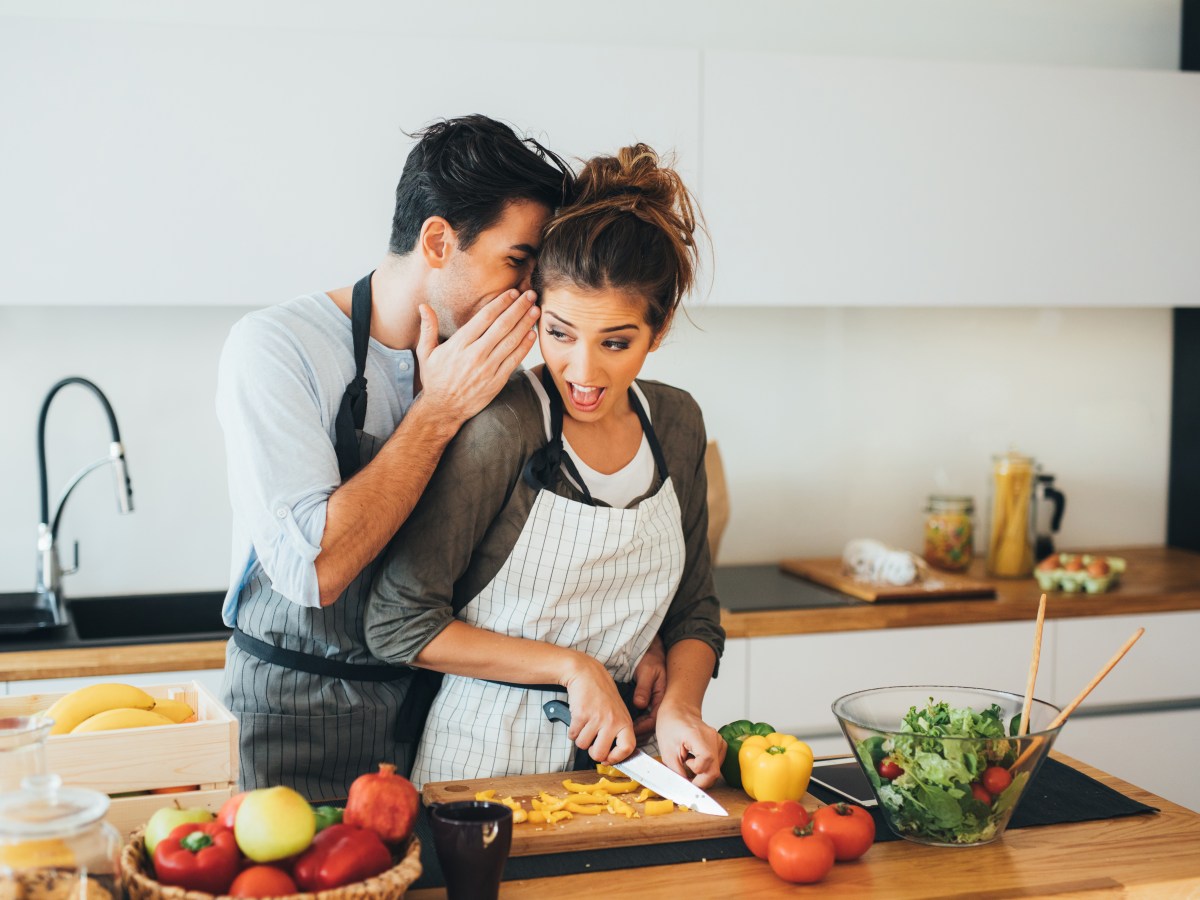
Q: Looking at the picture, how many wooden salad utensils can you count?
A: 2